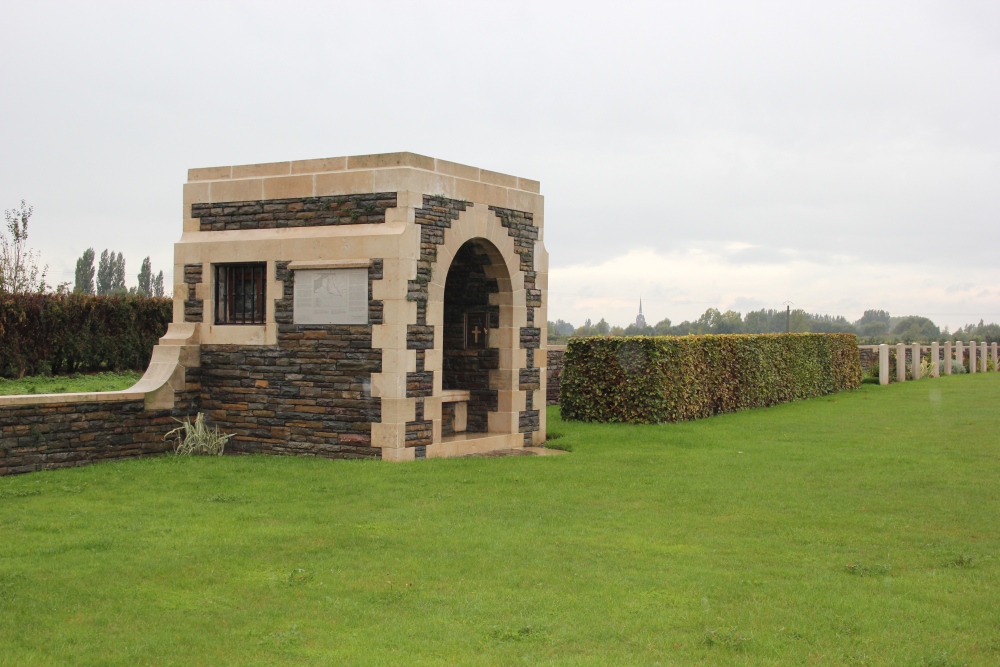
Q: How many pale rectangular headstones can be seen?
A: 9